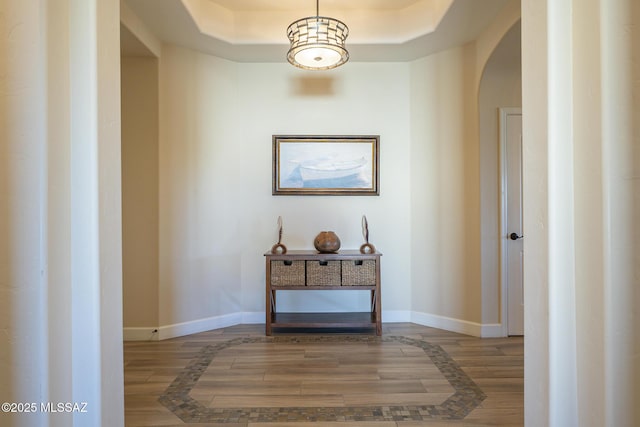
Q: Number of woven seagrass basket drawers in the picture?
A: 3